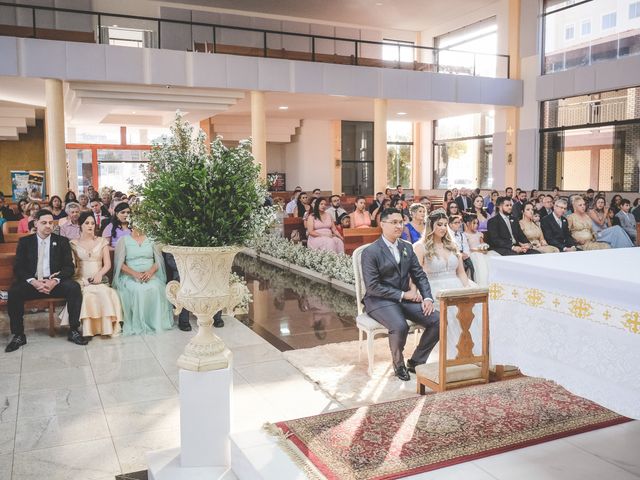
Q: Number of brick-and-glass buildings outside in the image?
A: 1